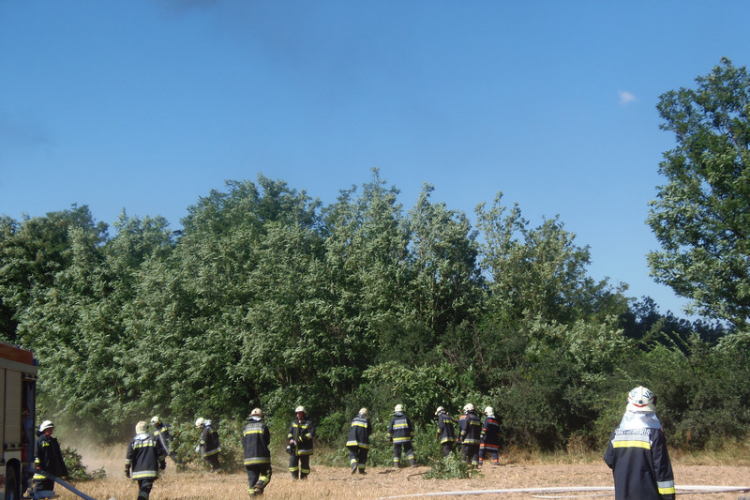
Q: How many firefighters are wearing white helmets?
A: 12